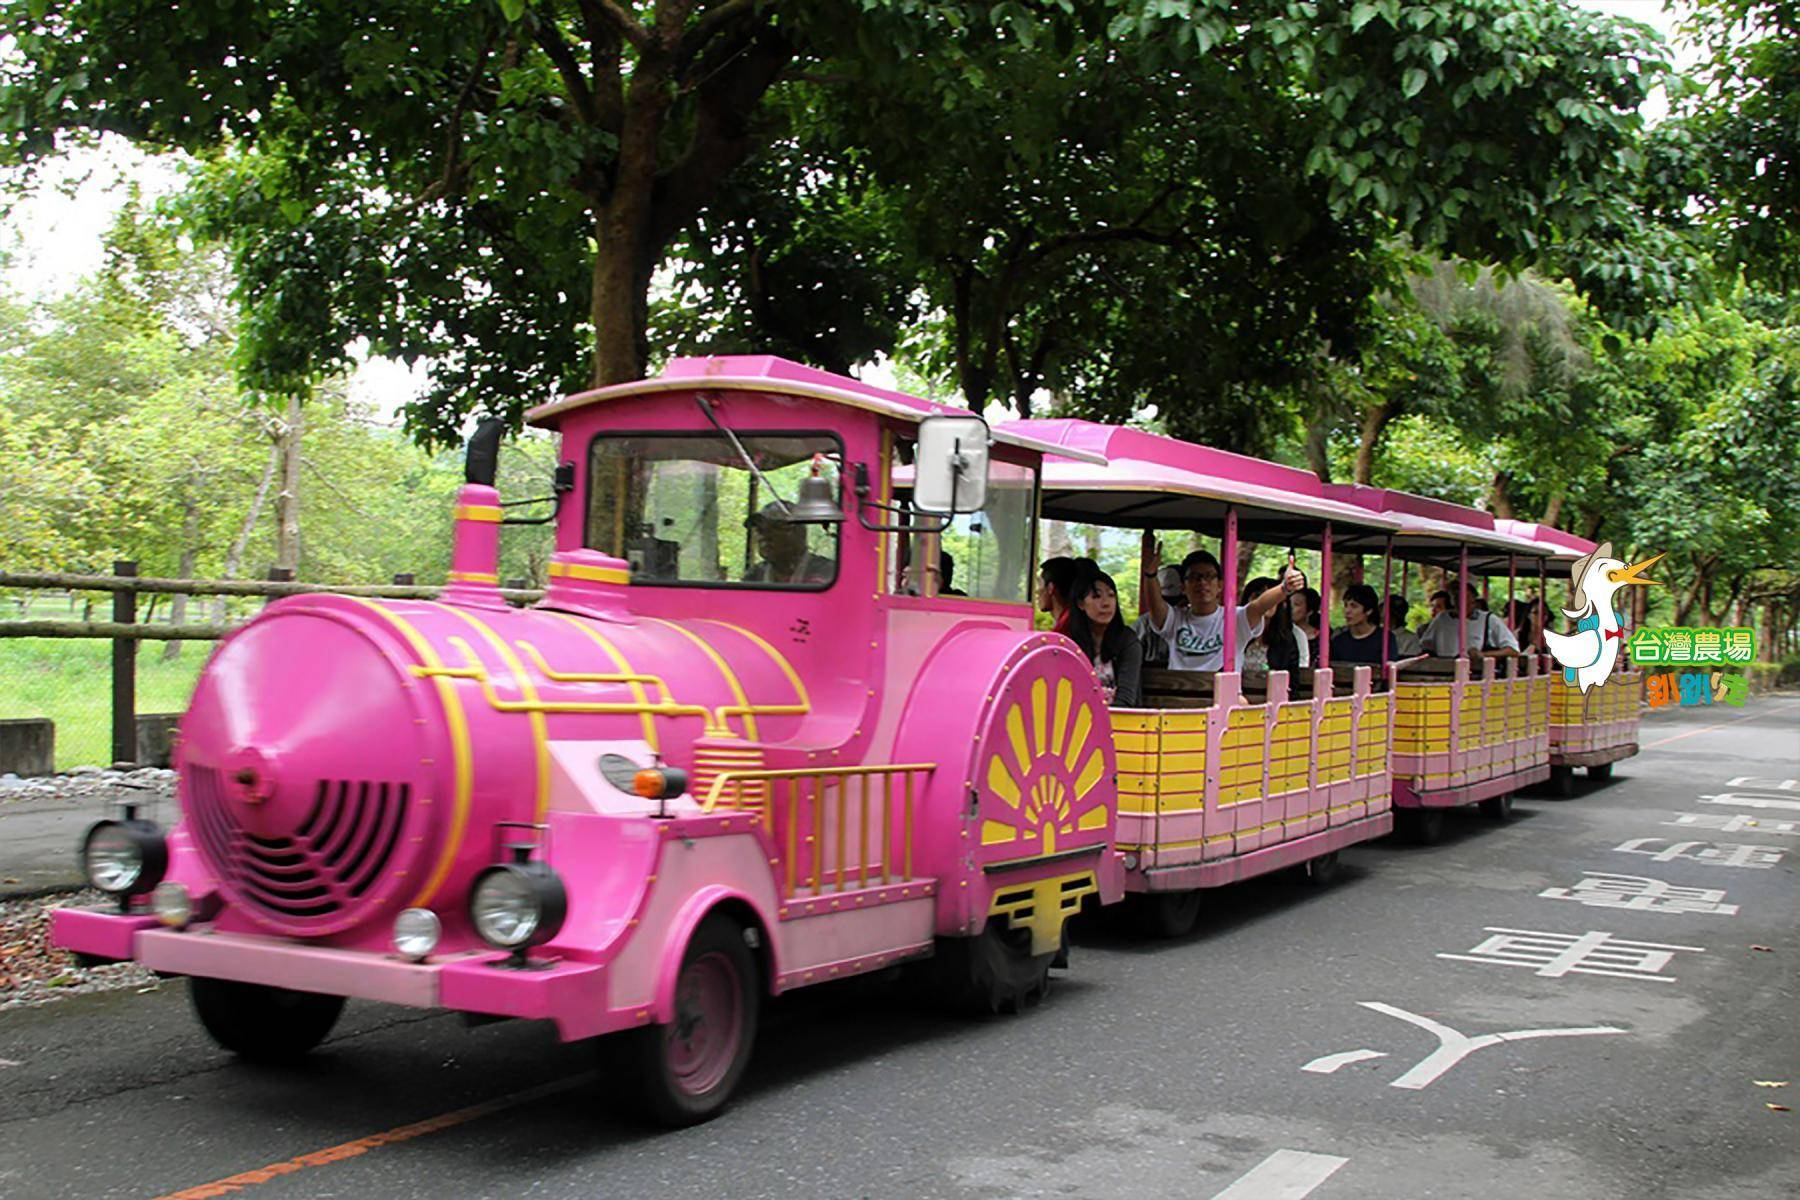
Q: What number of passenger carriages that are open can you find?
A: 3